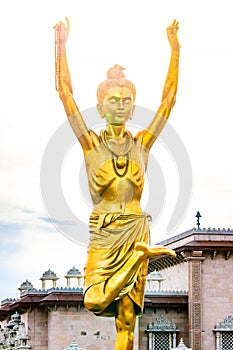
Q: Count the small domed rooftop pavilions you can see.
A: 4